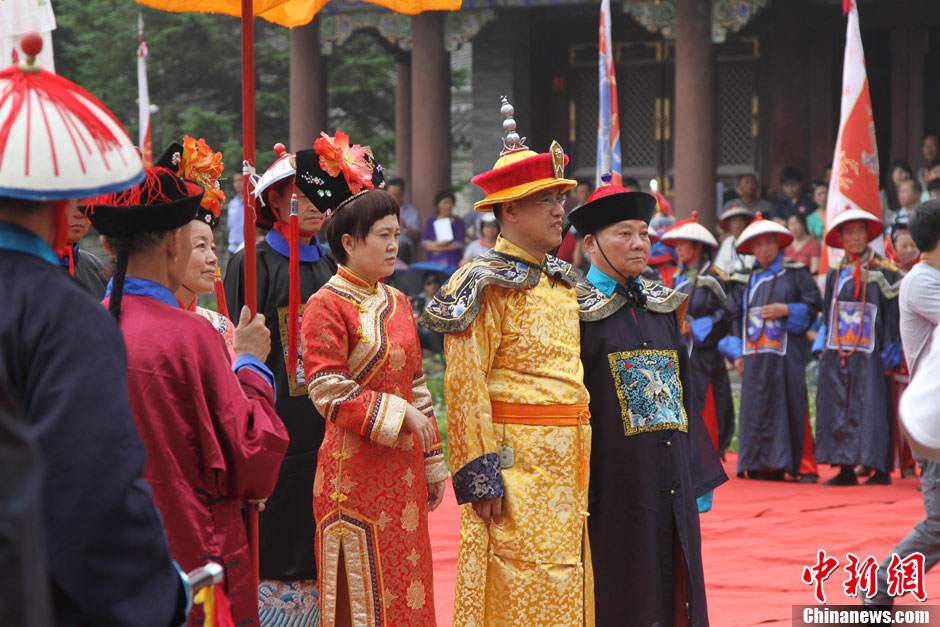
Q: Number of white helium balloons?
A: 0